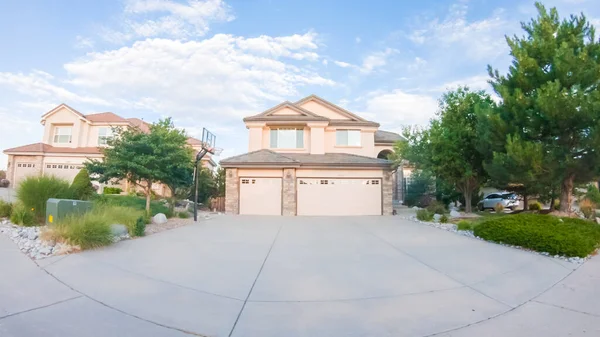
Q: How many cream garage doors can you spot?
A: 4